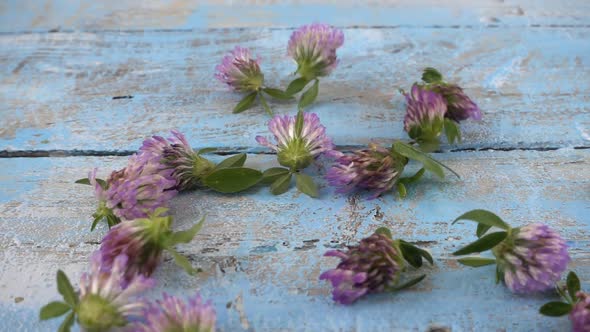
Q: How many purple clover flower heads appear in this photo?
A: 14